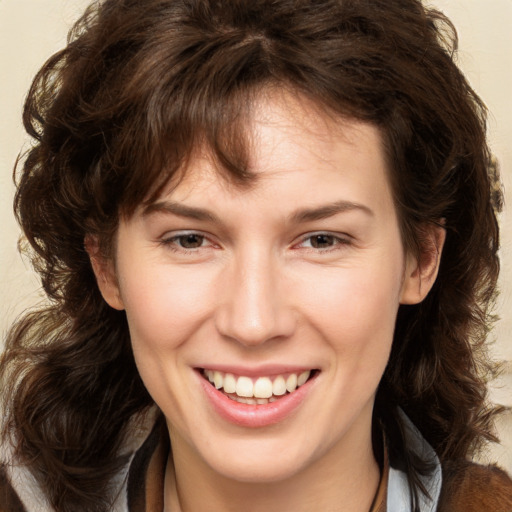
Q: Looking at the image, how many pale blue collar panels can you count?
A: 2